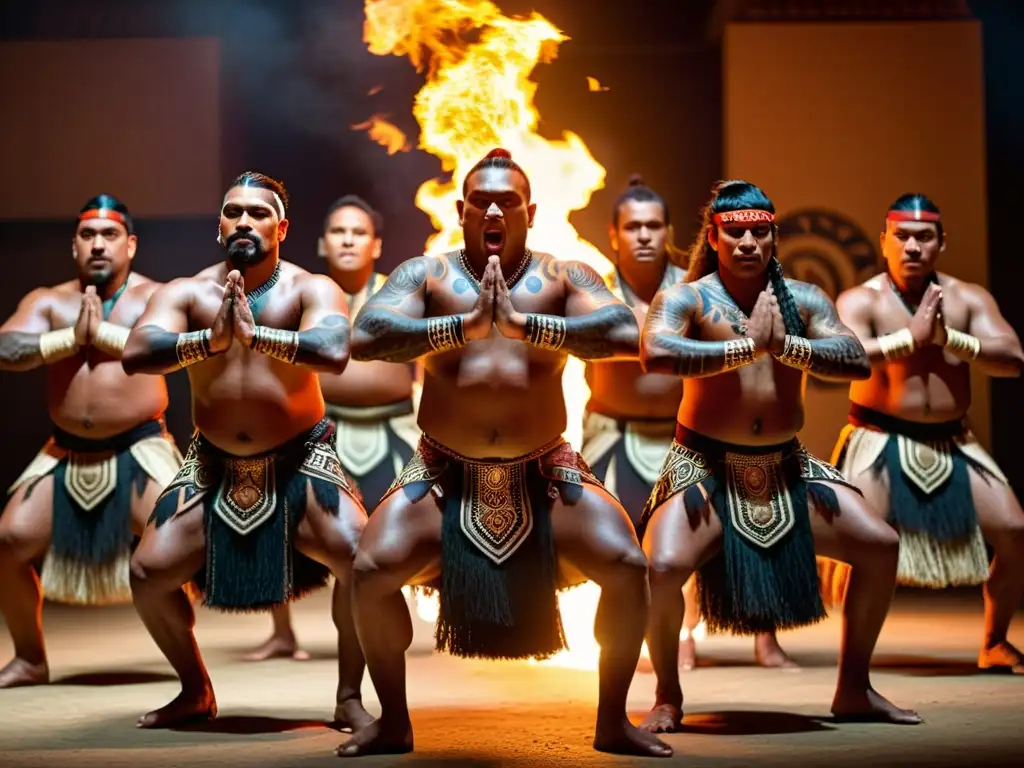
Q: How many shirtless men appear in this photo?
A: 7